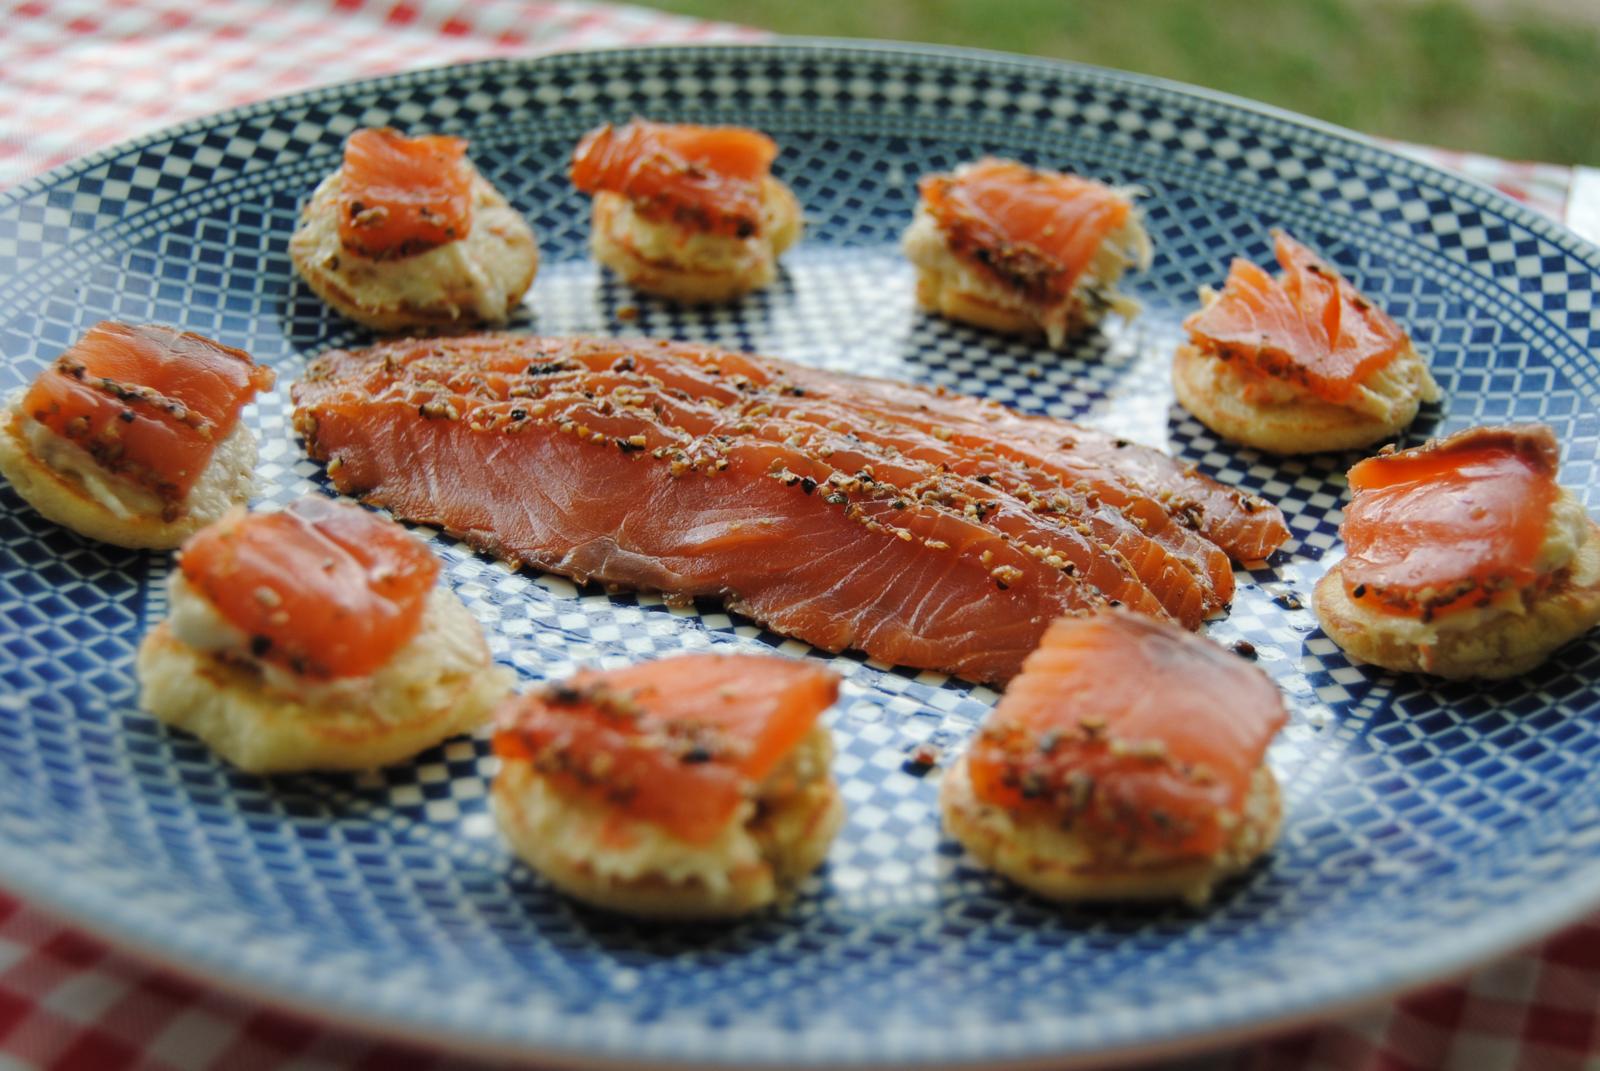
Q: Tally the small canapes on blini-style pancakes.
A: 9